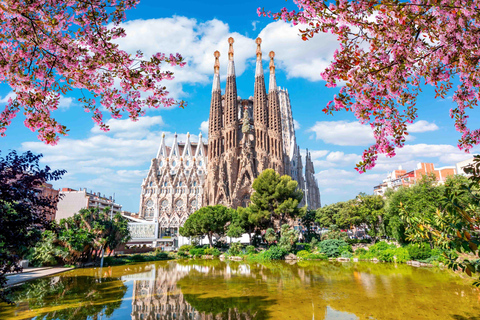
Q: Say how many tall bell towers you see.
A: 4